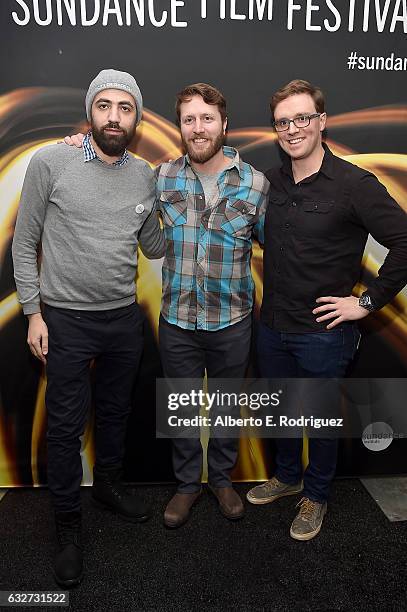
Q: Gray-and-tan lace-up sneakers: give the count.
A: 2